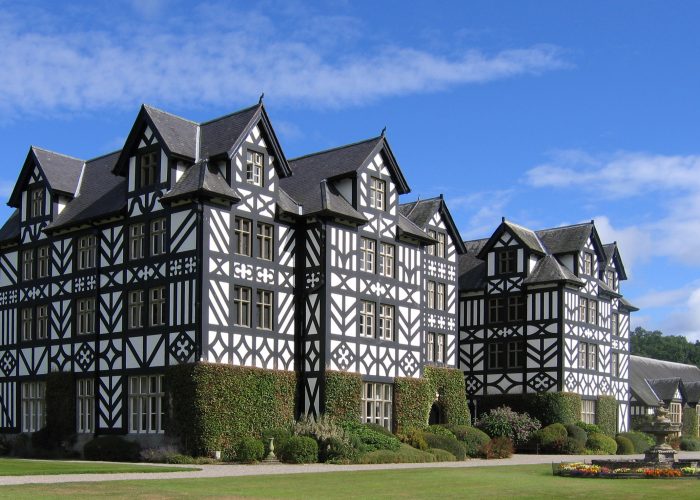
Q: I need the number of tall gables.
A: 8